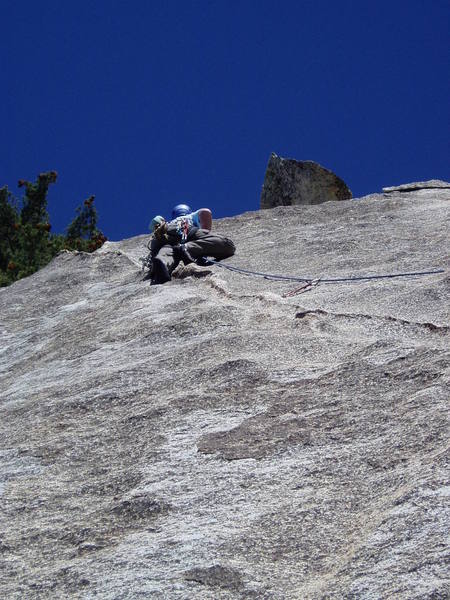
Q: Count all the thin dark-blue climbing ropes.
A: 1